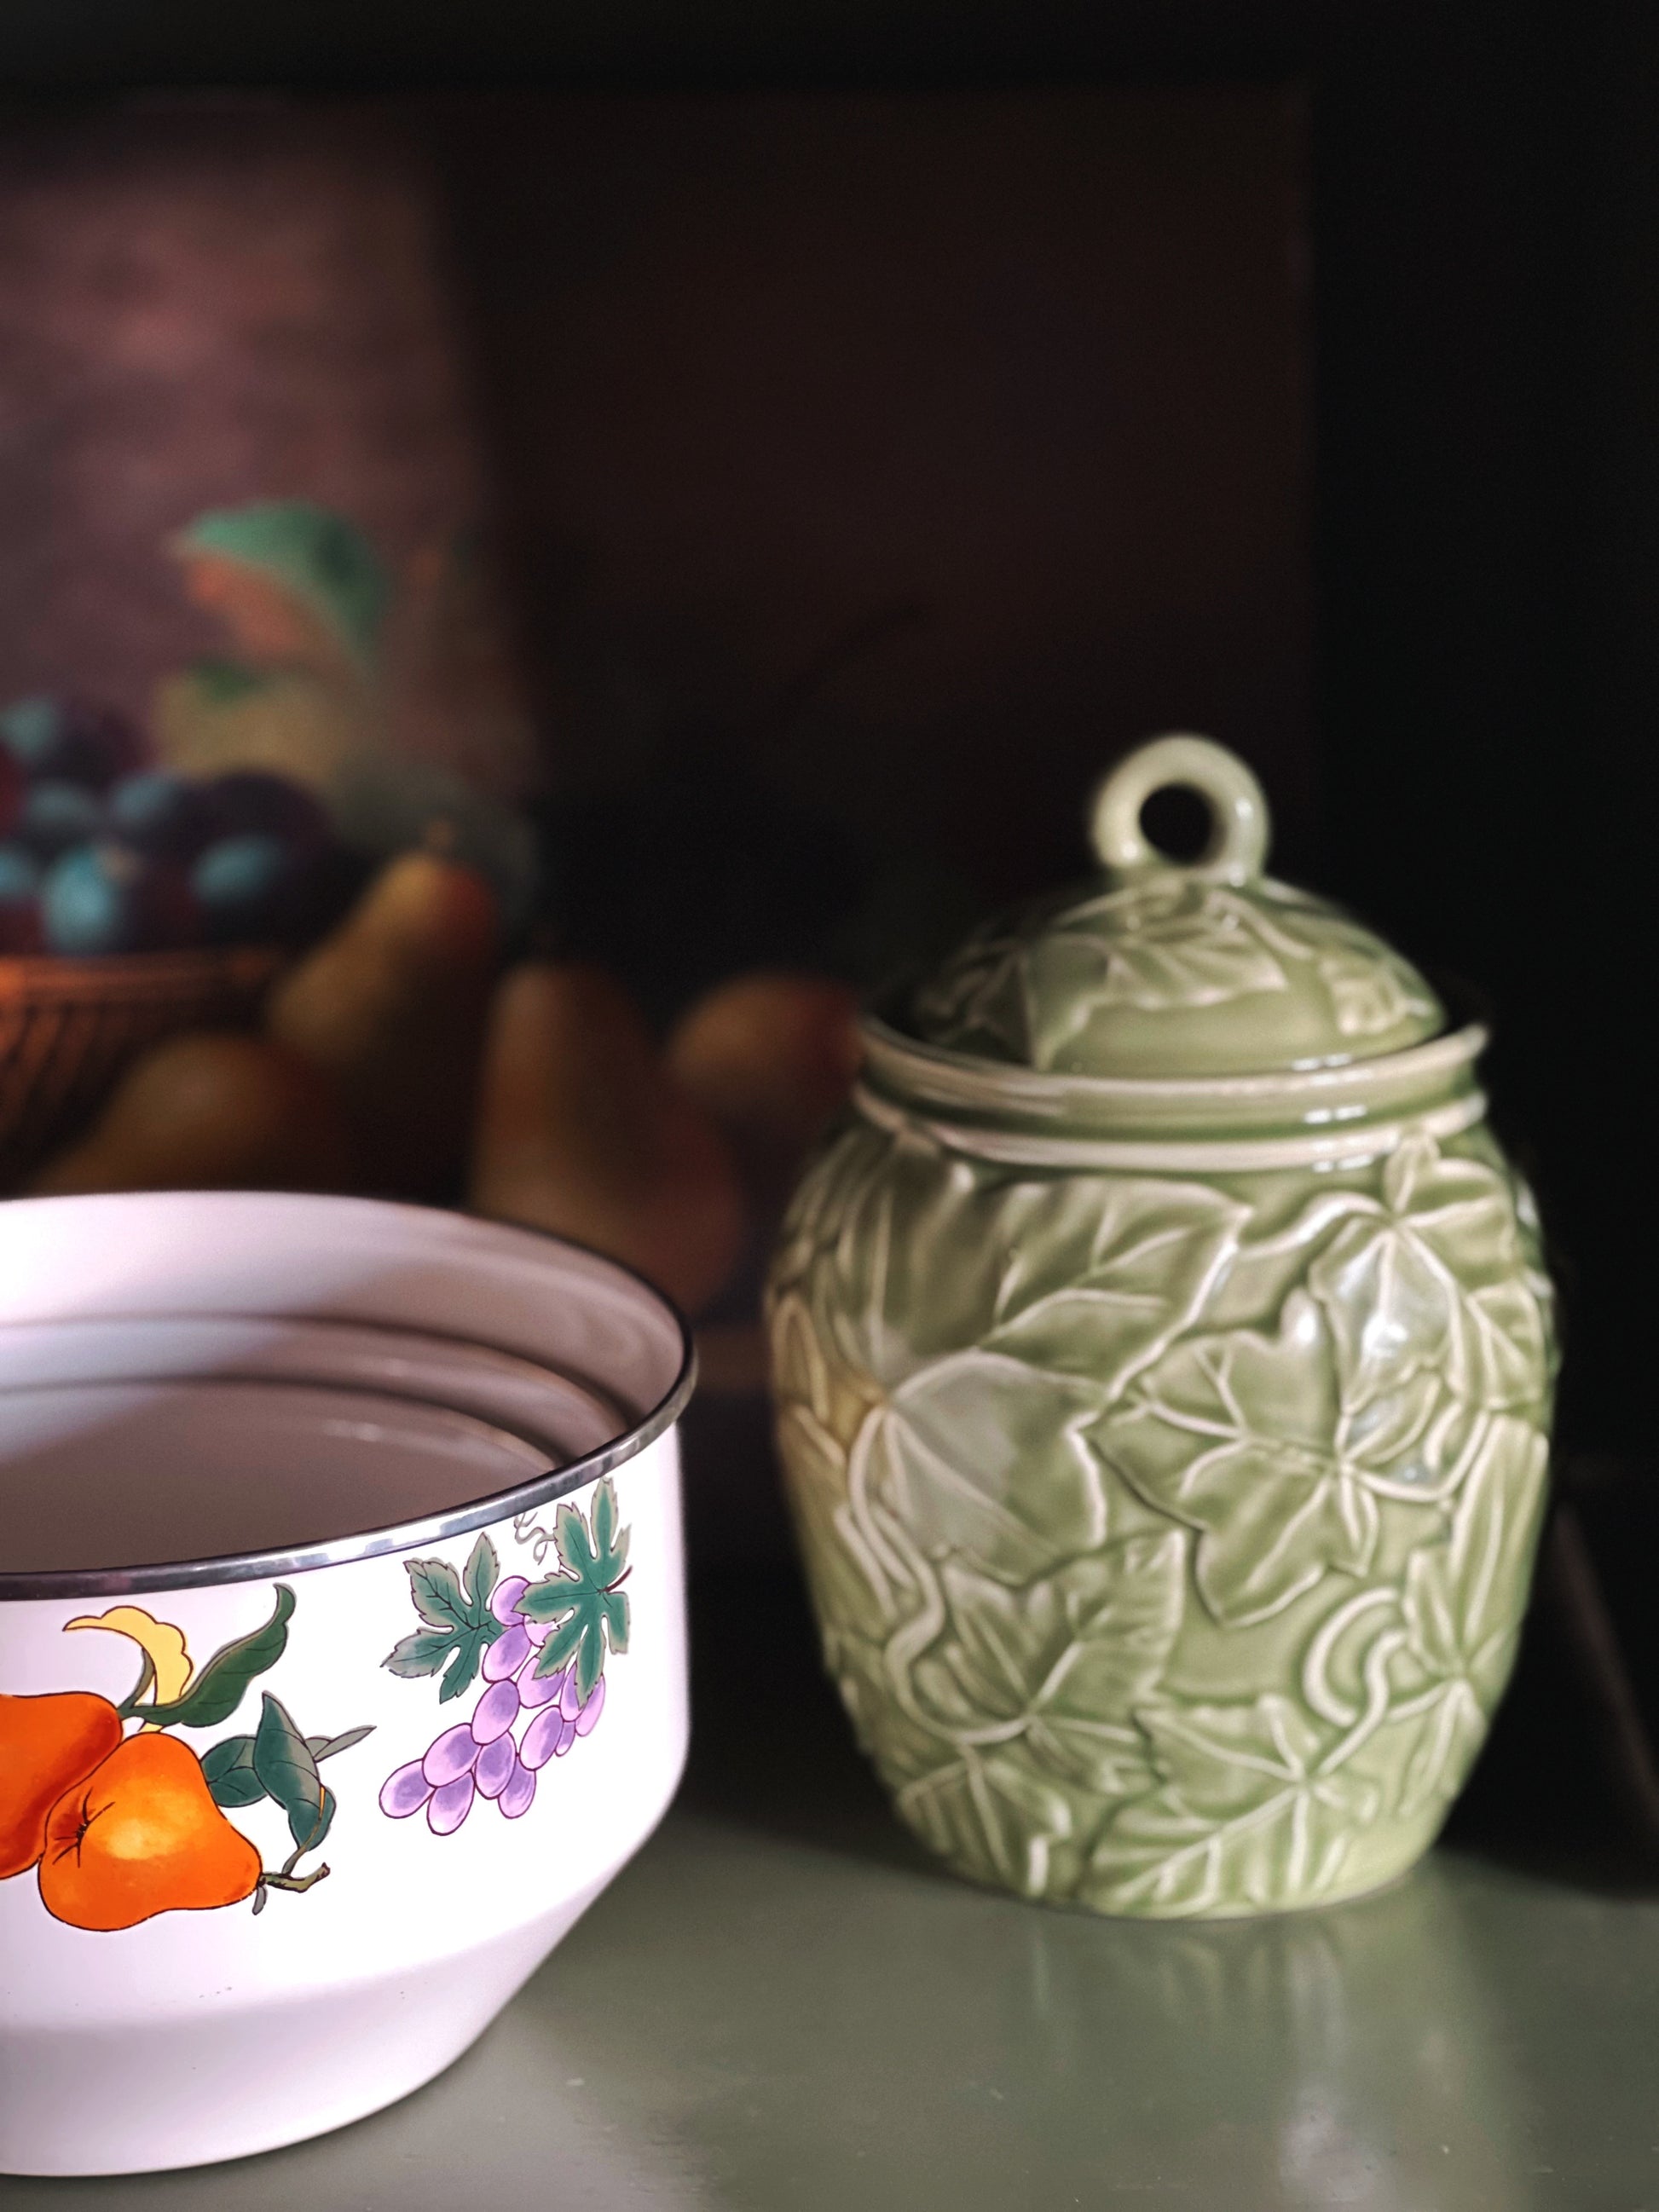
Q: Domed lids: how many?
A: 1